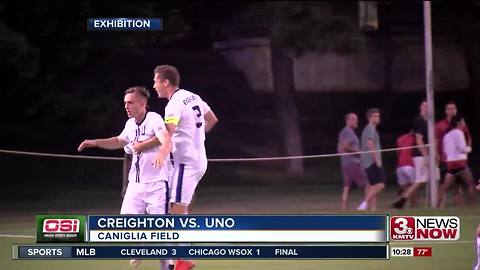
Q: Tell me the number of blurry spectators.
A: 6